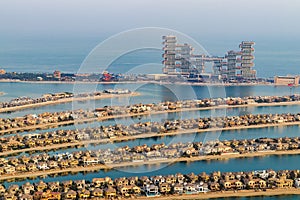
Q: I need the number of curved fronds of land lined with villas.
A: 5